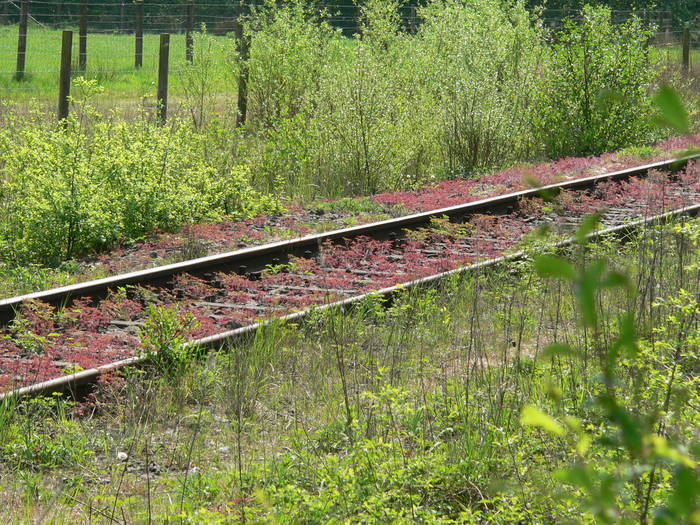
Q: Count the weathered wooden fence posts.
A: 8